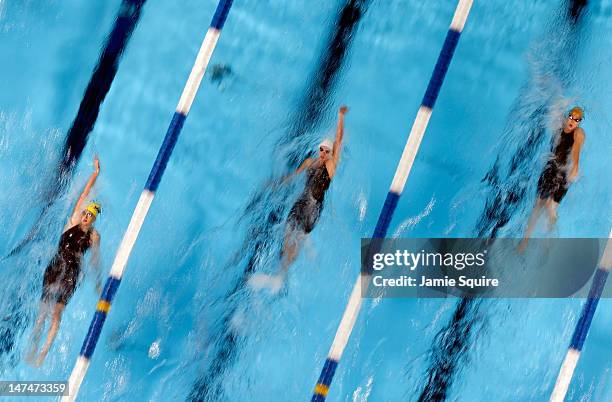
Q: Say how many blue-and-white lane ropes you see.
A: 3